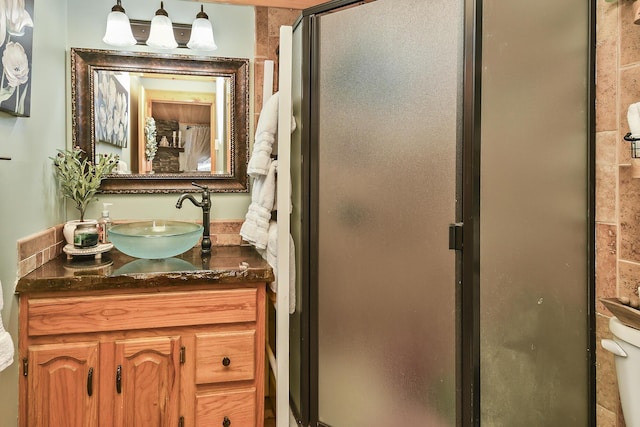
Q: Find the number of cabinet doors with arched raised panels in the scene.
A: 2